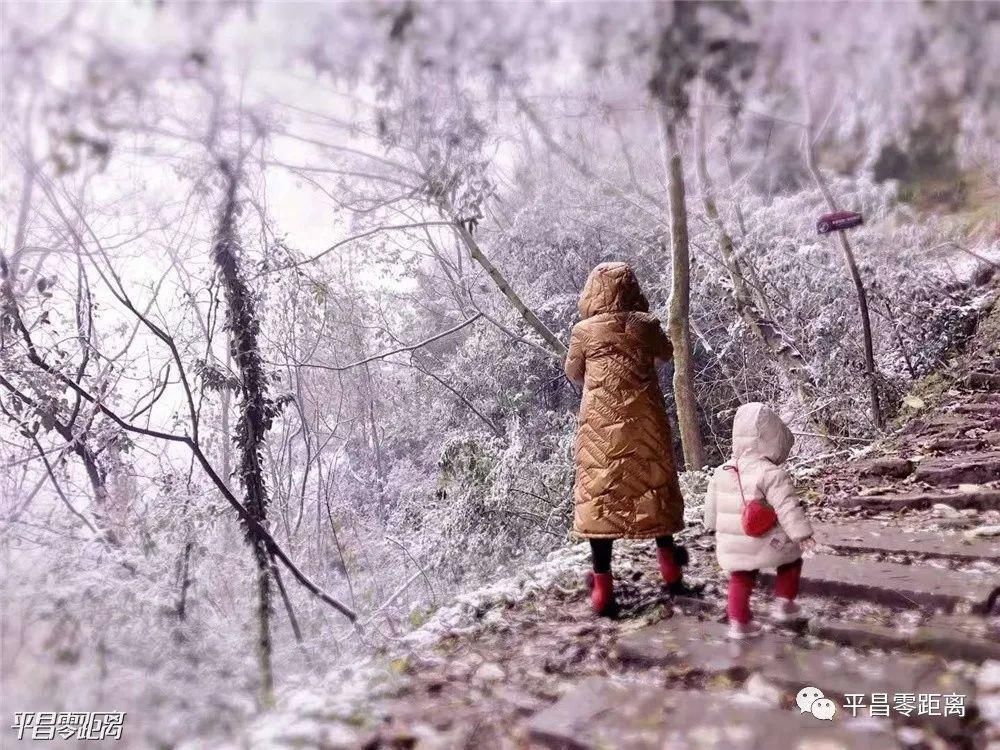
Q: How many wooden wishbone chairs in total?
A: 0